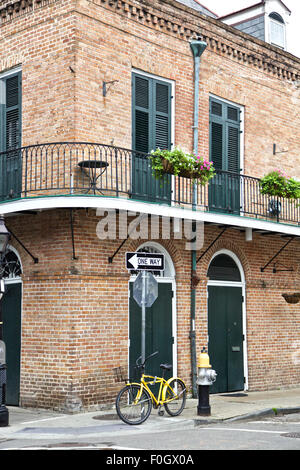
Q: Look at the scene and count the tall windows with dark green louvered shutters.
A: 3